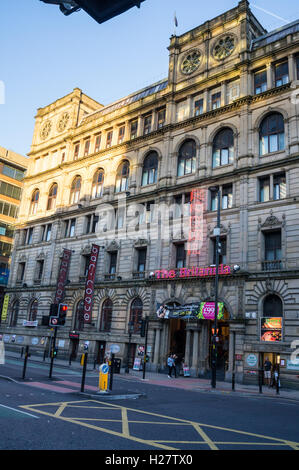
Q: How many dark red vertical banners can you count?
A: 2